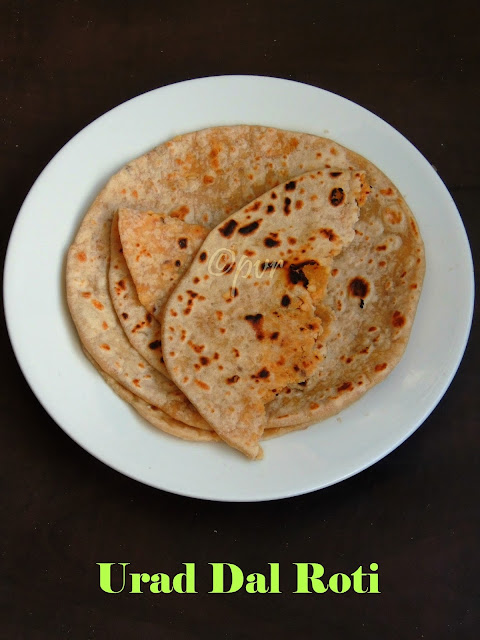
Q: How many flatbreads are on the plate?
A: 3